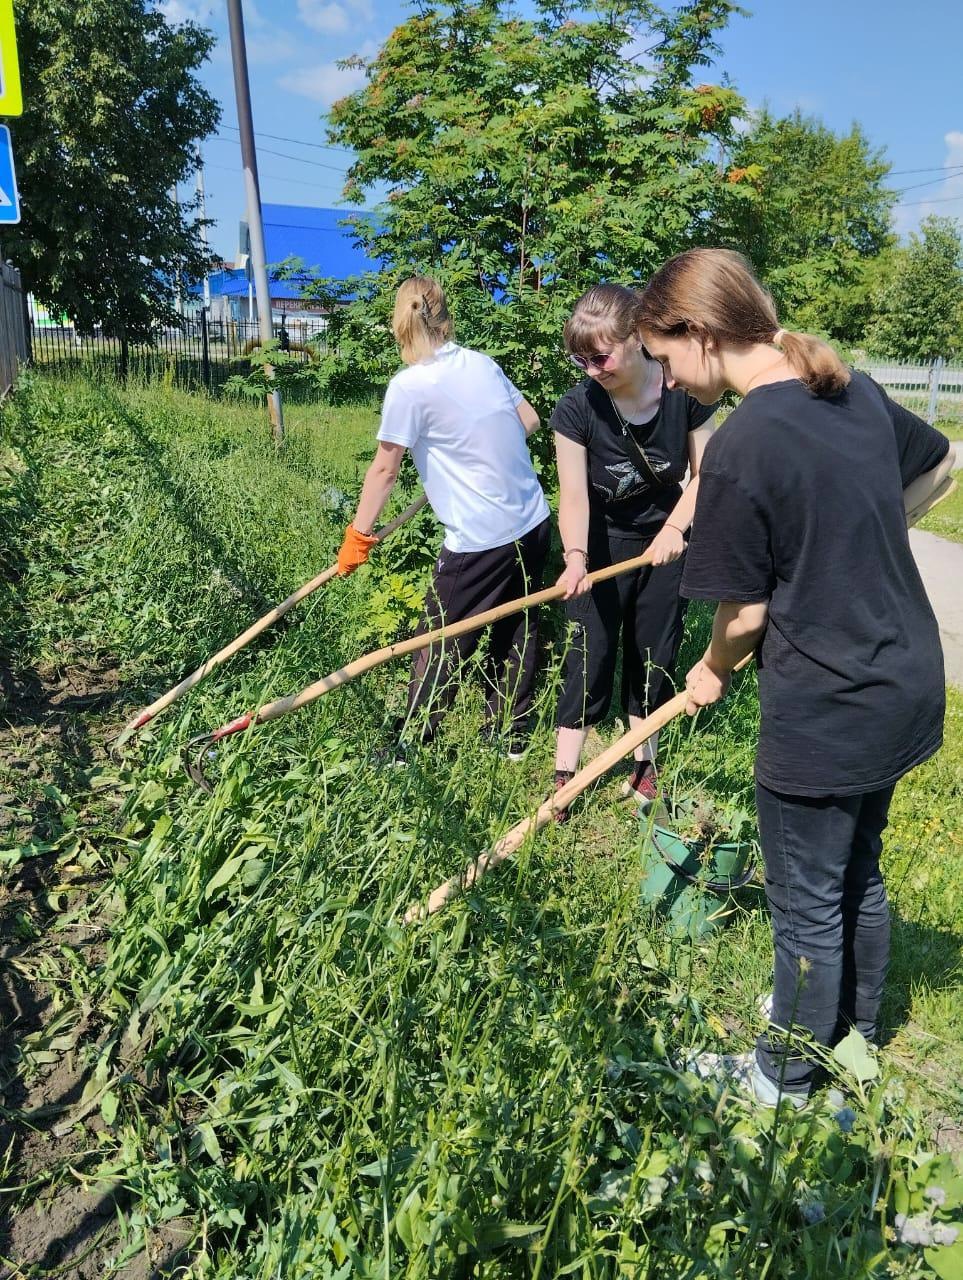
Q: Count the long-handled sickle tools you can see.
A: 3